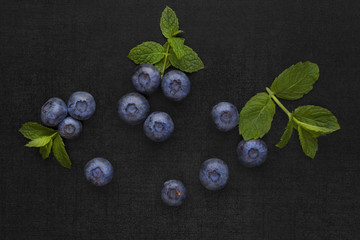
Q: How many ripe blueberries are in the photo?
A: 12